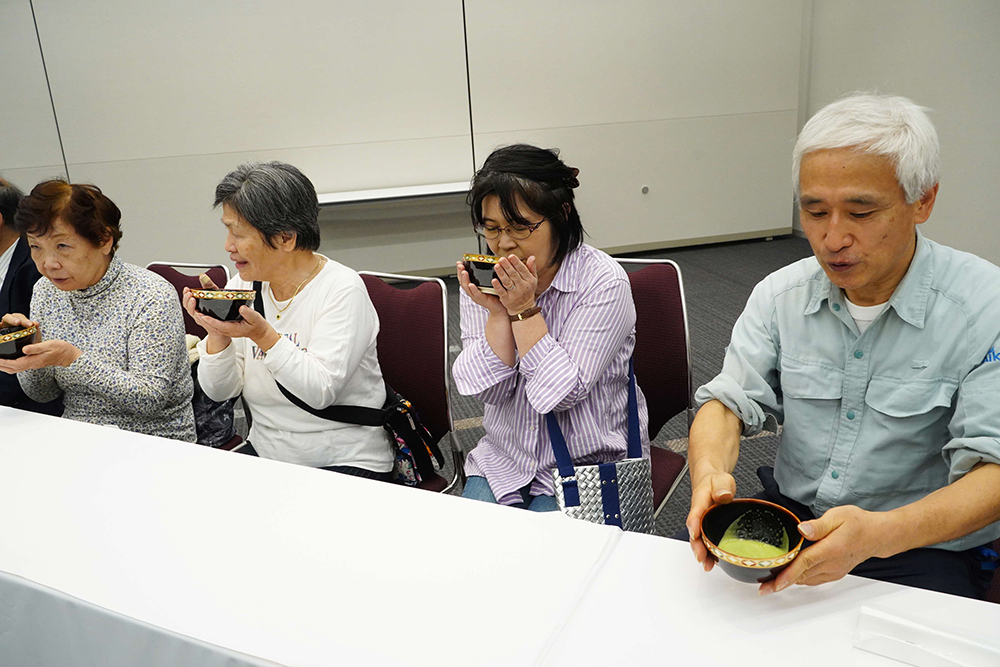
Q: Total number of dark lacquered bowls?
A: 4